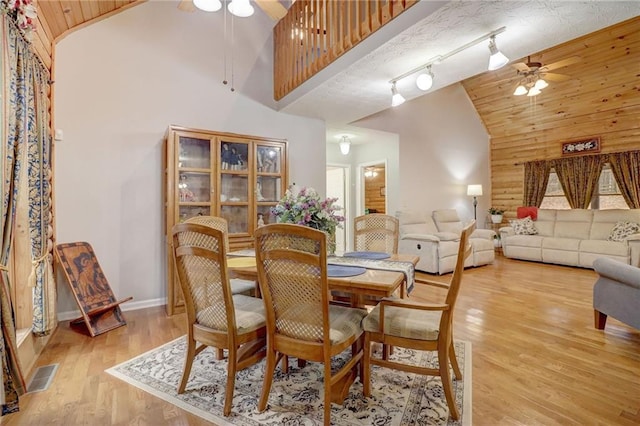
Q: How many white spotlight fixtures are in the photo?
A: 3